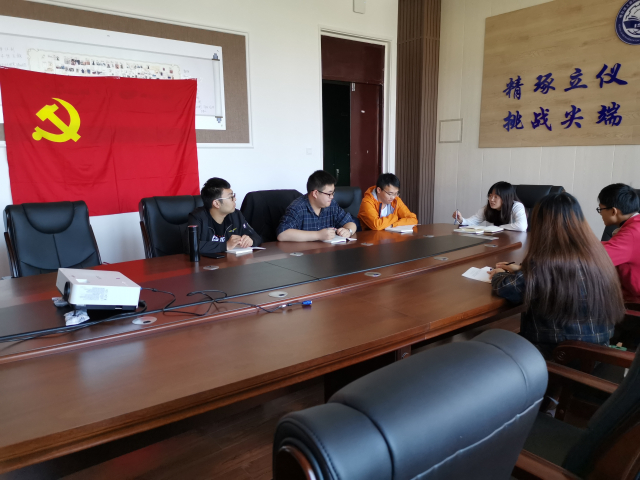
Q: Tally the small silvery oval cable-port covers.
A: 9